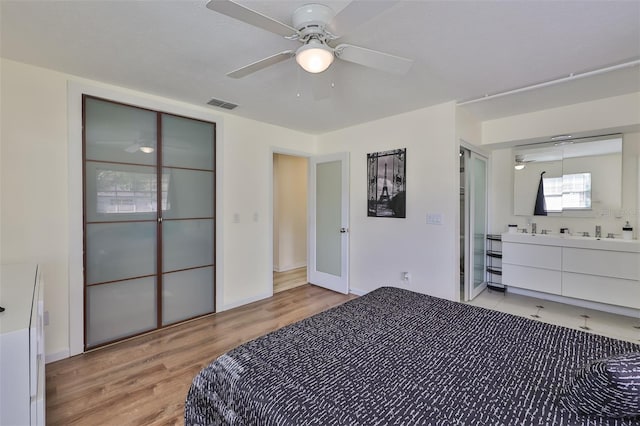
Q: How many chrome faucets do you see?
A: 2